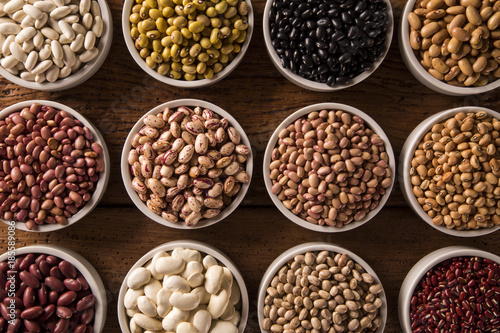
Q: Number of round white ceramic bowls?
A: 12